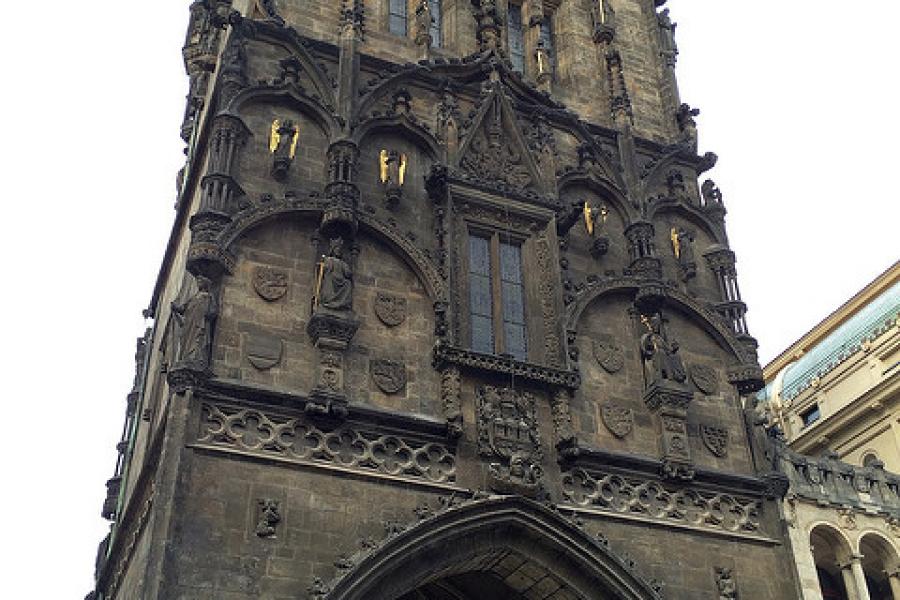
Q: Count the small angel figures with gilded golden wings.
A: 4